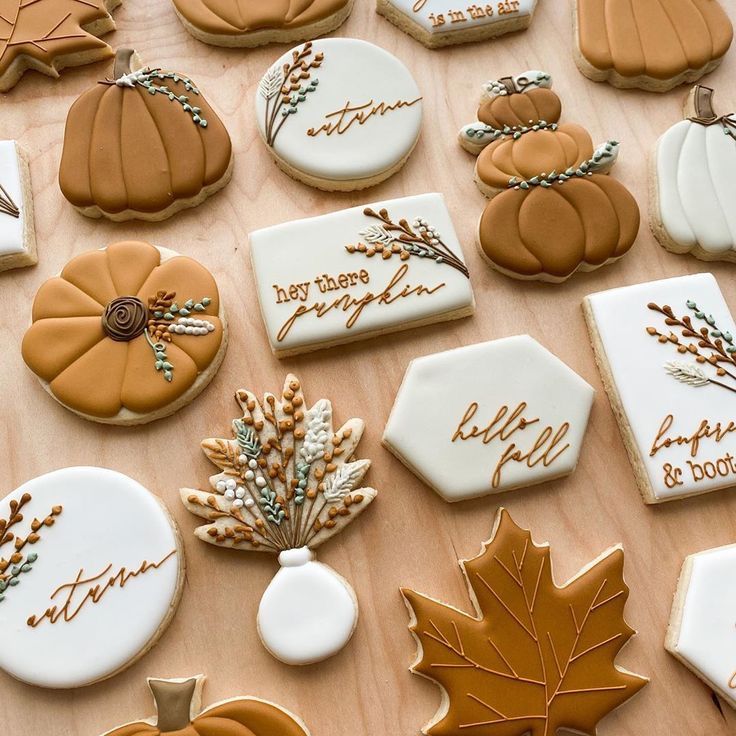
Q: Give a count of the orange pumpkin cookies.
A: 6